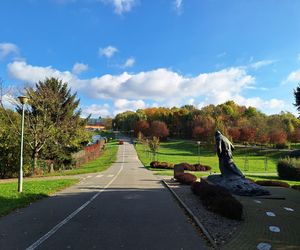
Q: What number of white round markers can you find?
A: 5